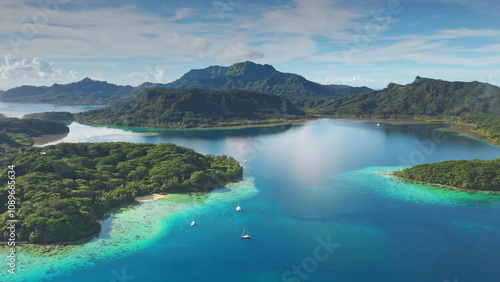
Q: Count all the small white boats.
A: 5